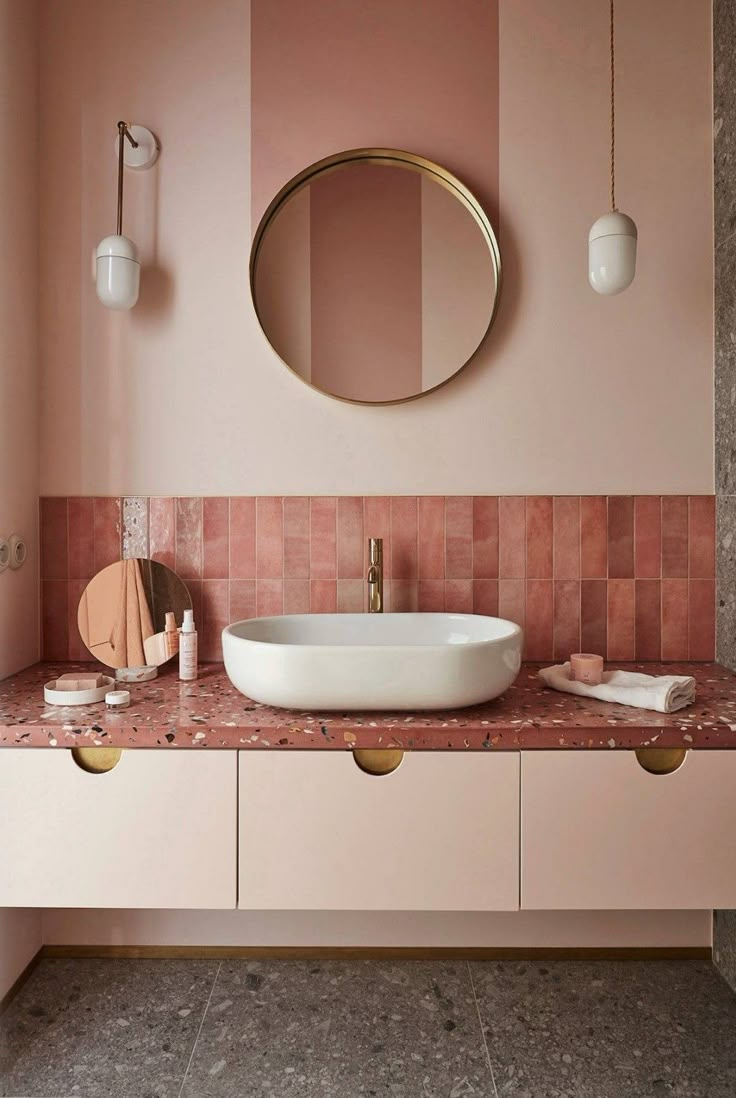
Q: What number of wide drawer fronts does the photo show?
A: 3